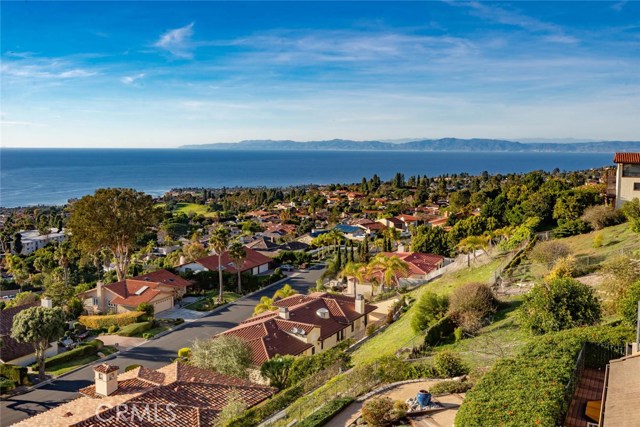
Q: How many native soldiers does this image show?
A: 0